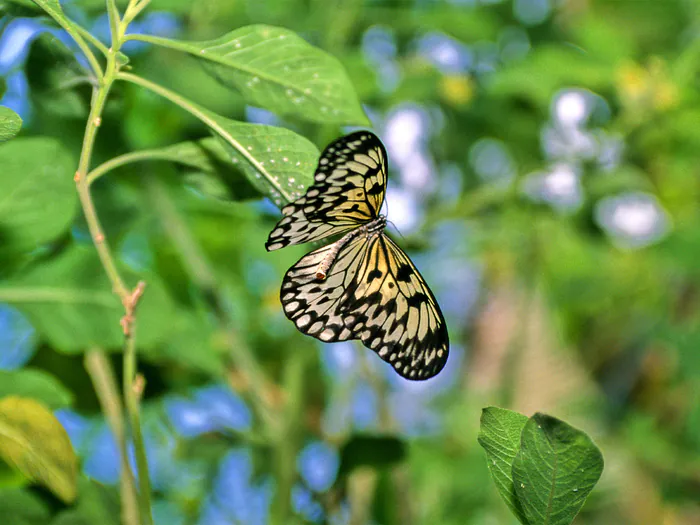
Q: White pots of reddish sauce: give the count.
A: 0